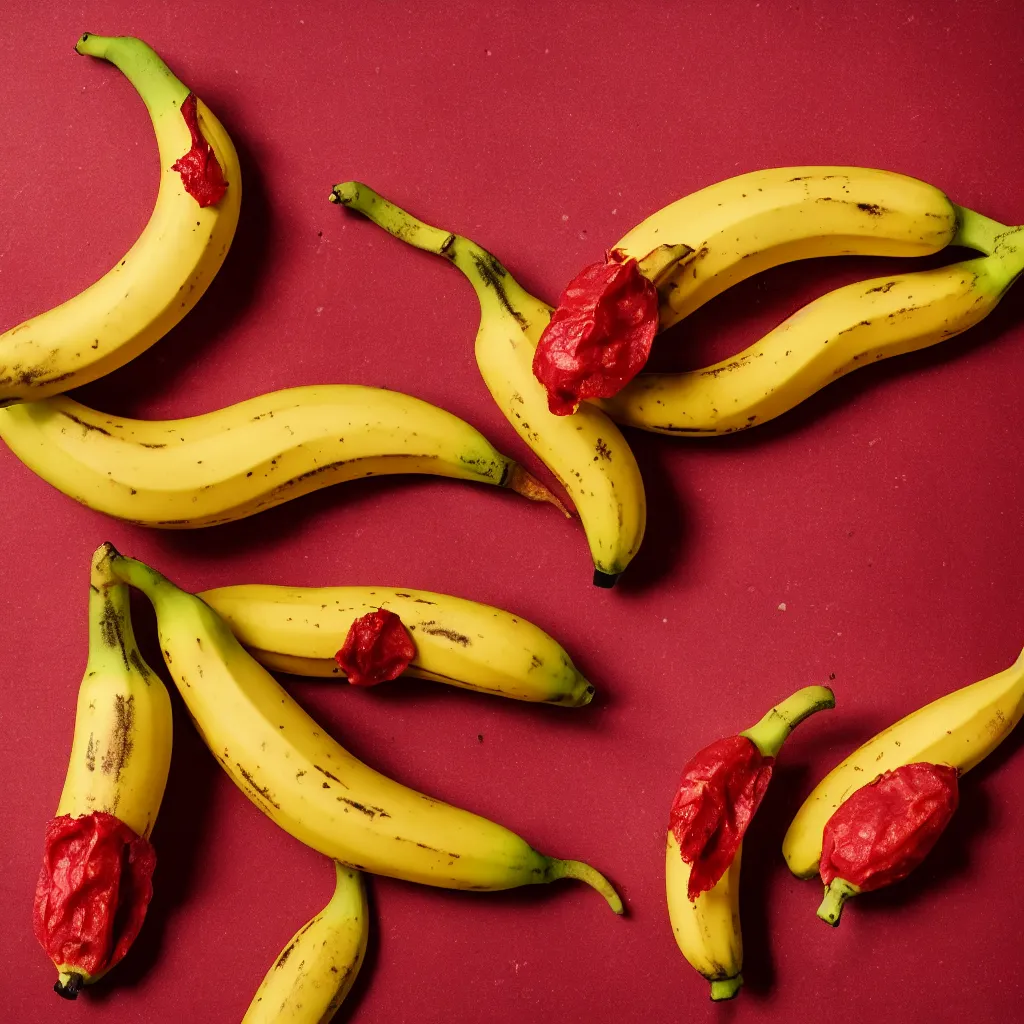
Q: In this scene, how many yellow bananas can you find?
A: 11